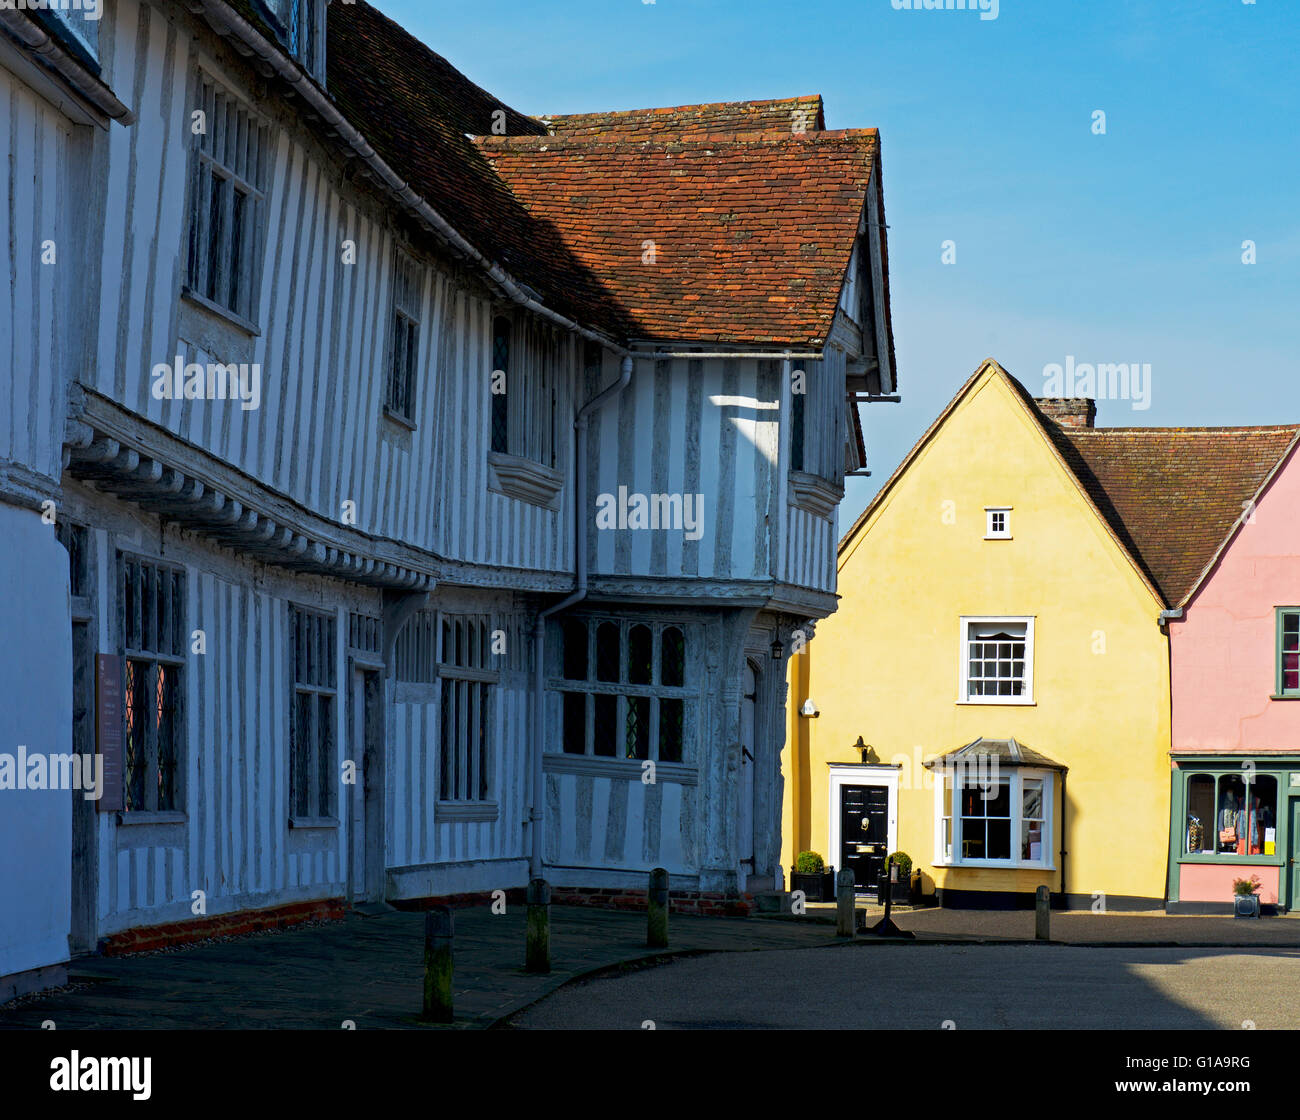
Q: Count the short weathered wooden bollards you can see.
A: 5